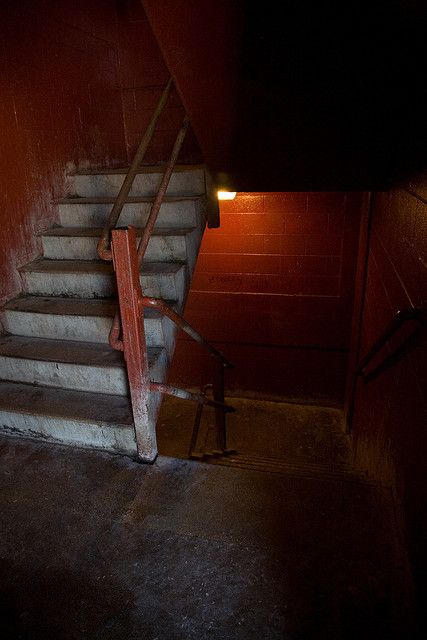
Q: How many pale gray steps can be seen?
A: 7